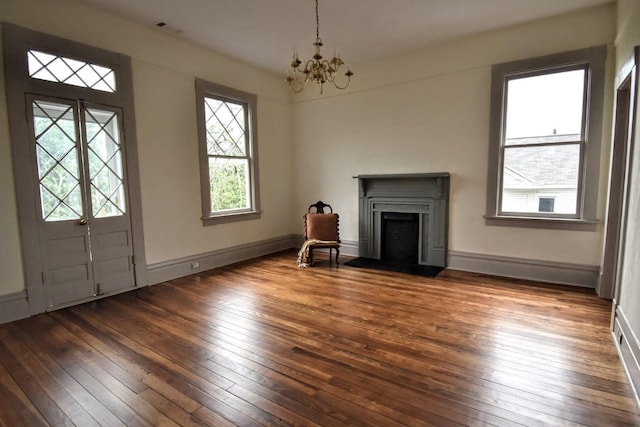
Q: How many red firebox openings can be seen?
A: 0